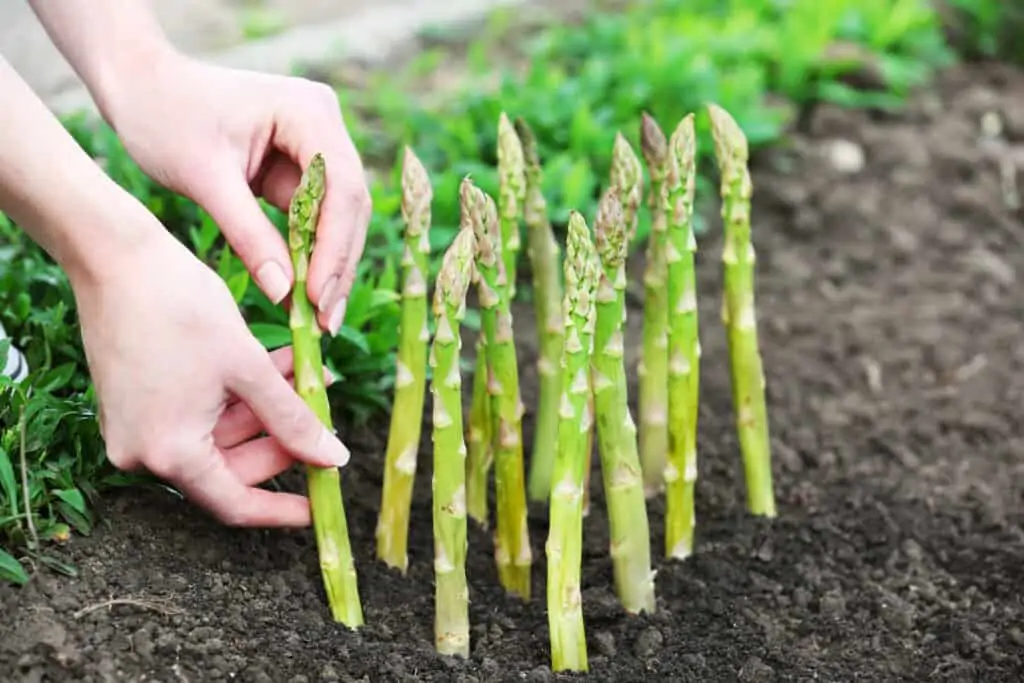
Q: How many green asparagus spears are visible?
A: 12